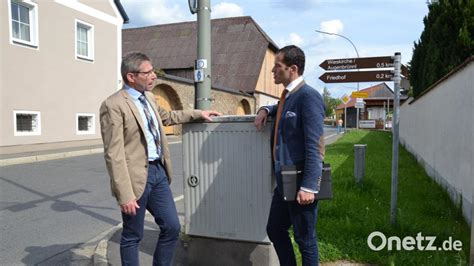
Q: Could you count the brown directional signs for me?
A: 2